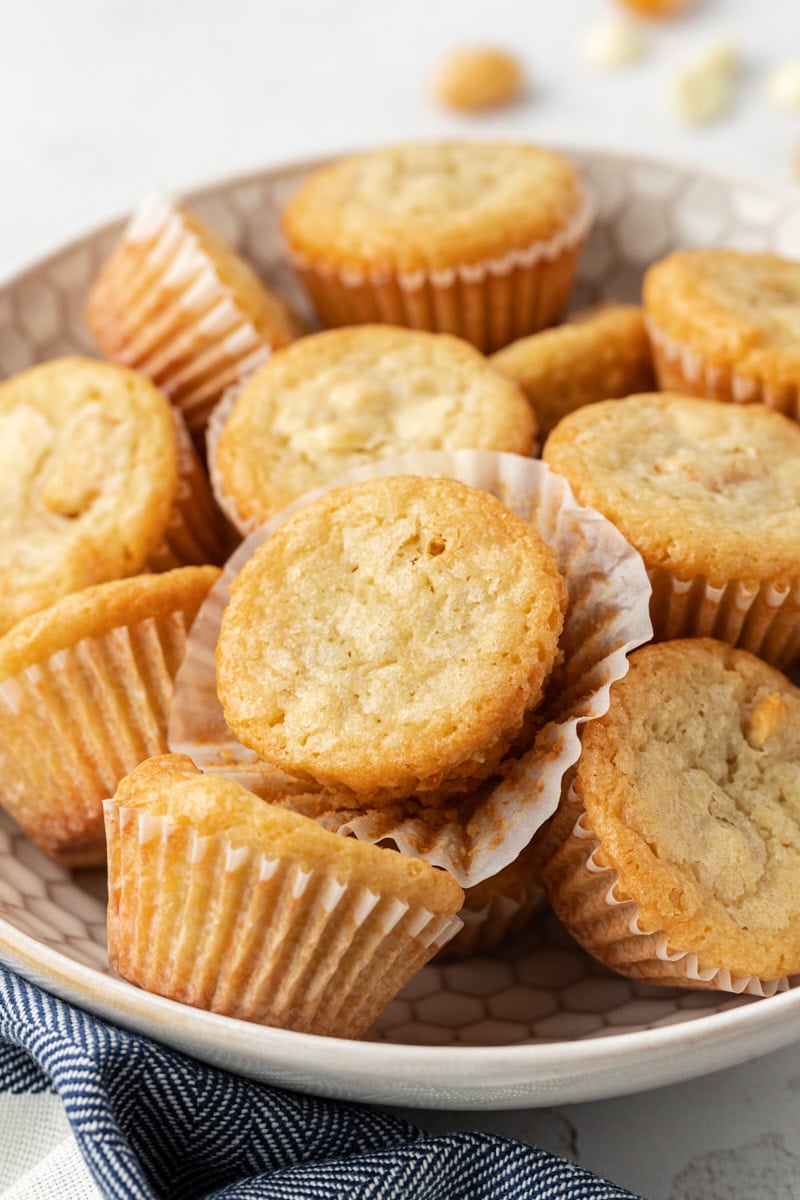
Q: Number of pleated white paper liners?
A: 11